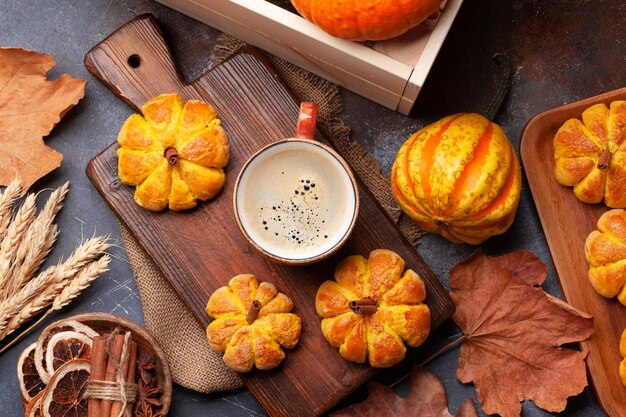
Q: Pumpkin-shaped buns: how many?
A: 6